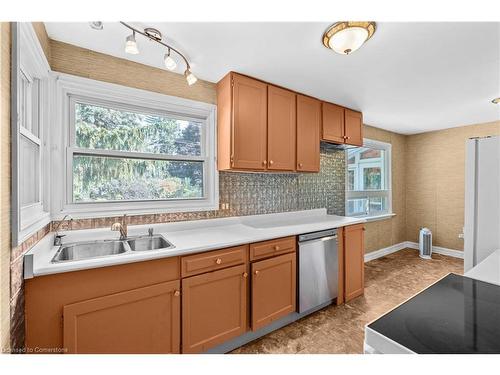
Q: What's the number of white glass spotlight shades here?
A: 3